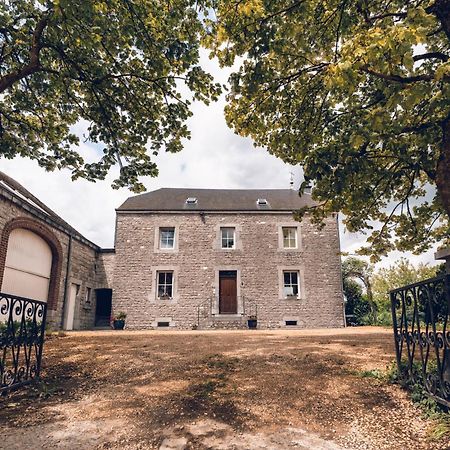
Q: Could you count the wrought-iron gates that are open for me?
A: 2